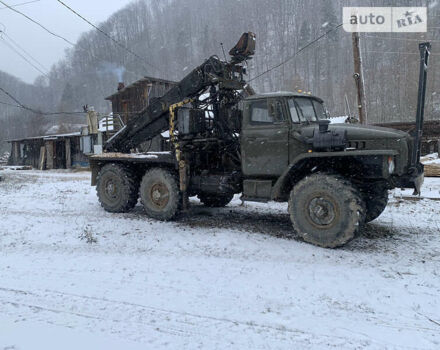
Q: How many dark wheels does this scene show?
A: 5